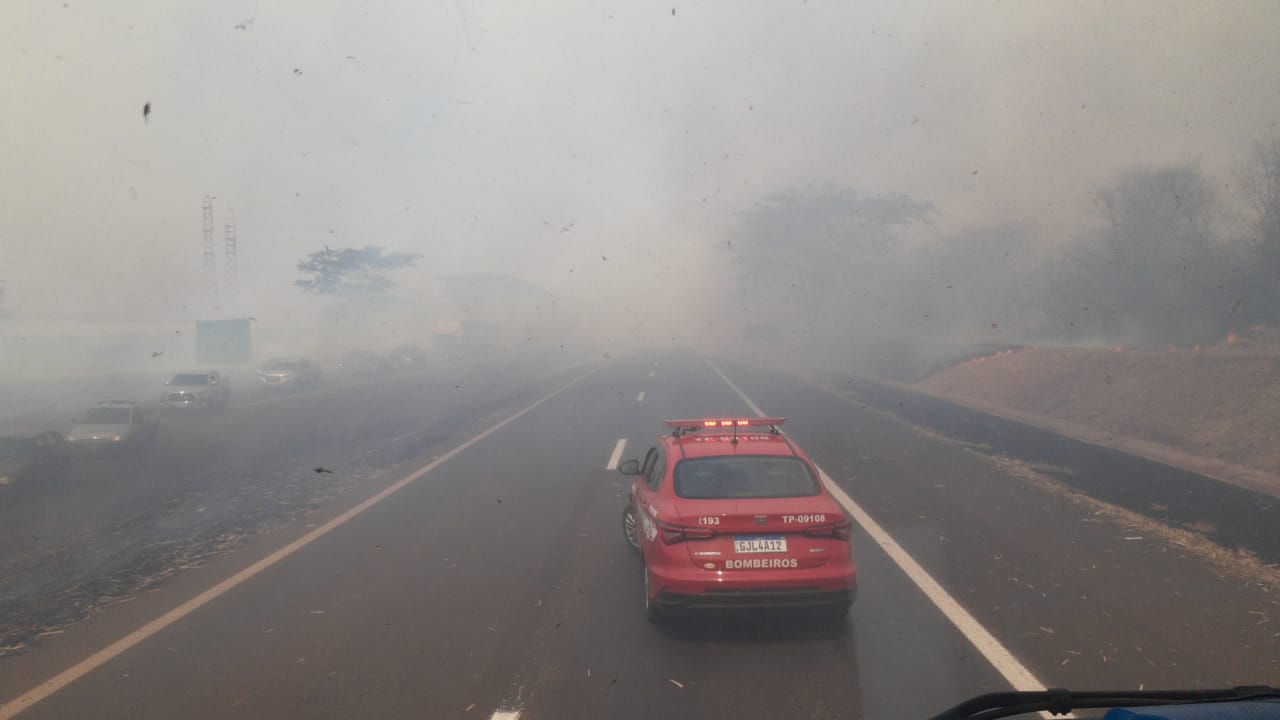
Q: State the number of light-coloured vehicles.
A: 3